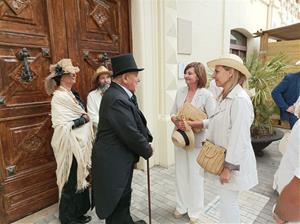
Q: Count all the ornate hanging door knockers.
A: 2